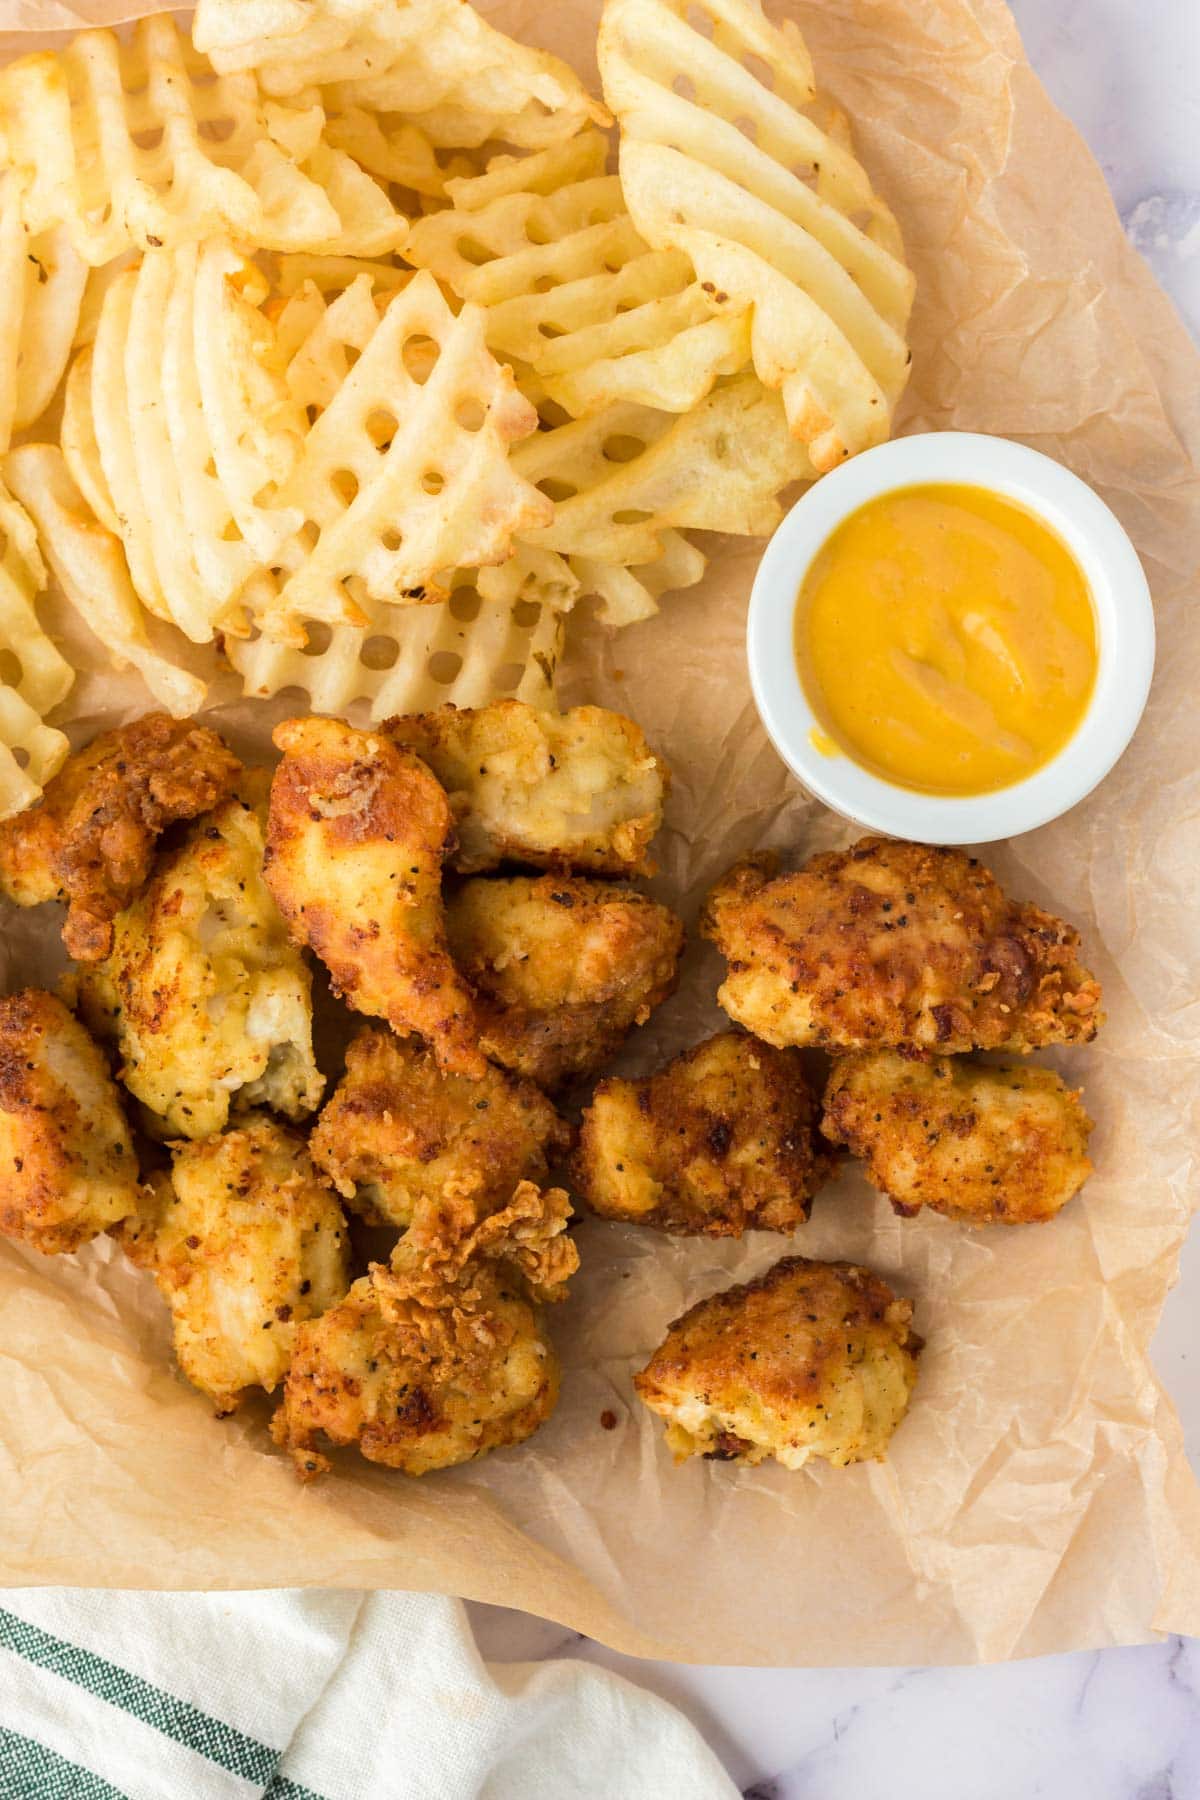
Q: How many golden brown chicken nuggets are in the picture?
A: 13